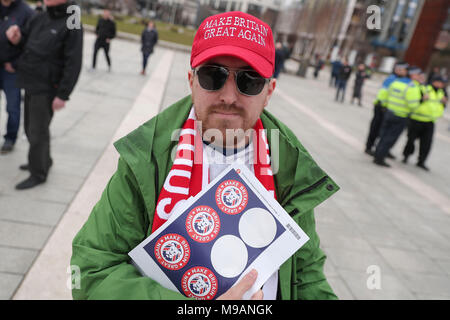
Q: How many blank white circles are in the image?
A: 2